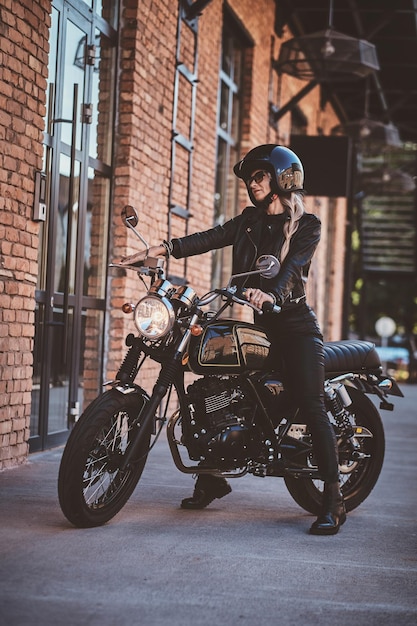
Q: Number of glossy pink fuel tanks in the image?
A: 0